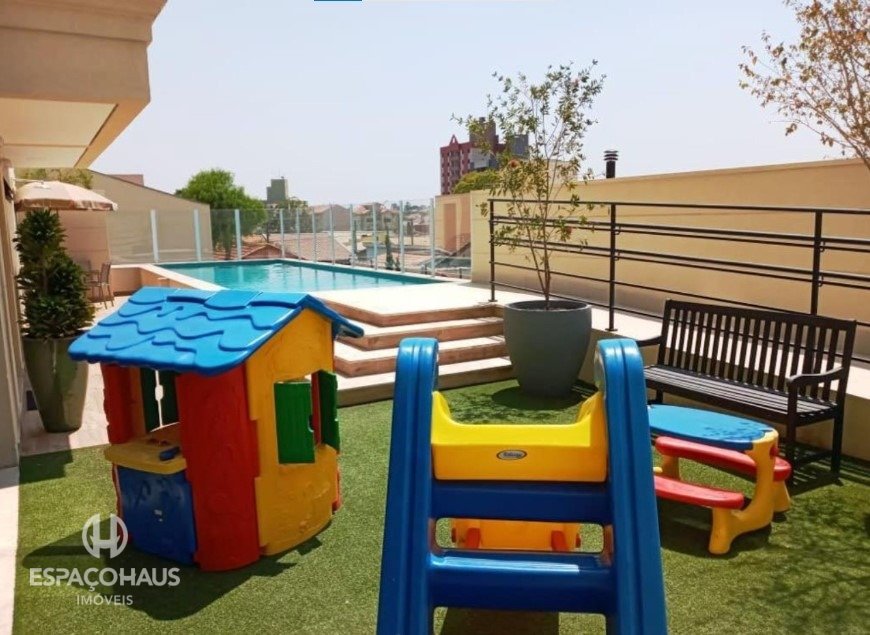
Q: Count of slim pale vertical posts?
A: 11